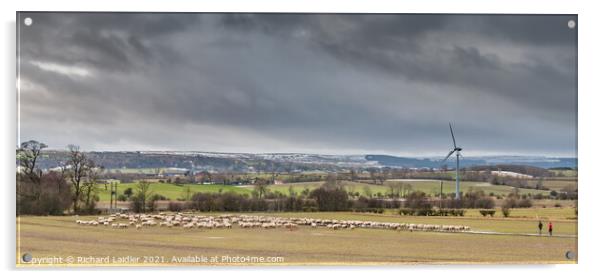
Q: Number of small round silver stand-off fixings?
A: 4